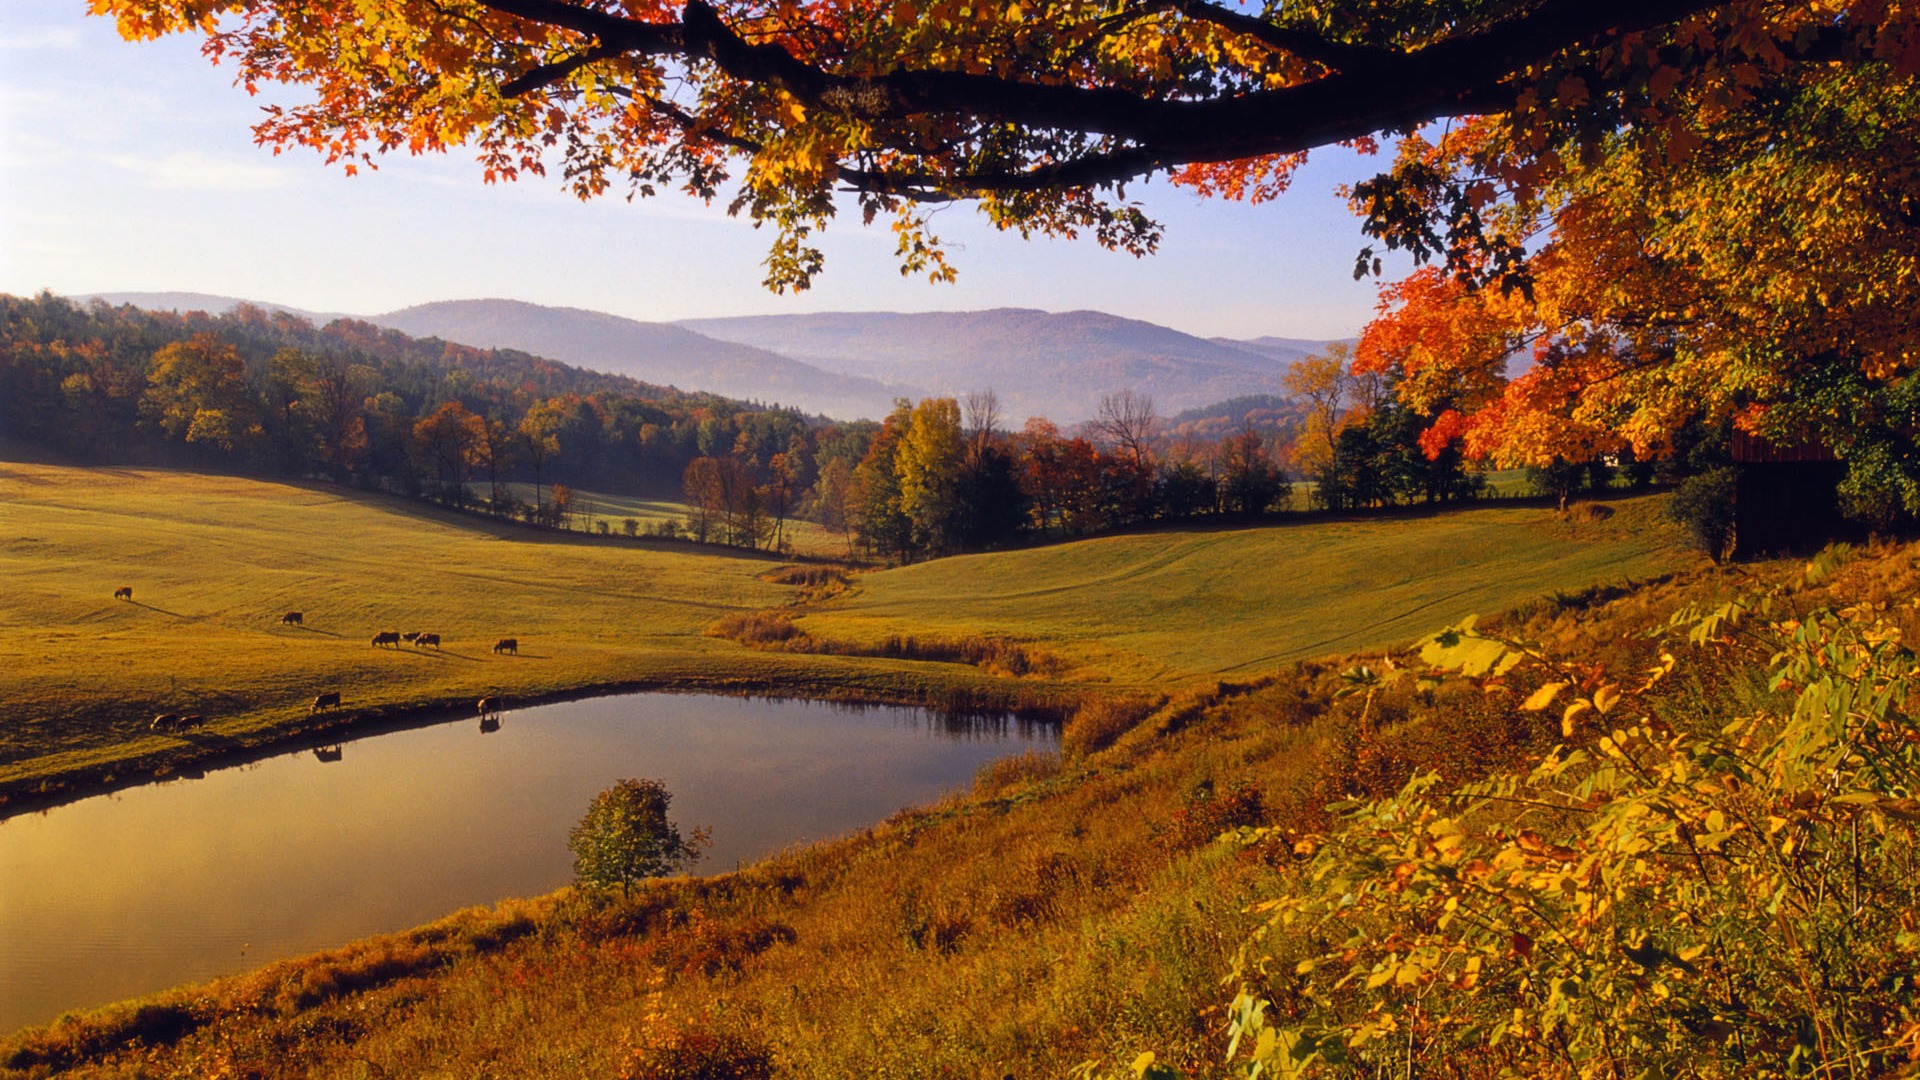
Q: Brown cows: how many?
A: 10